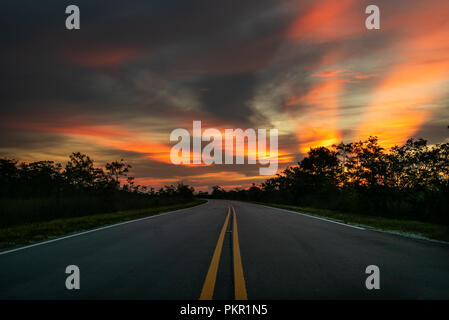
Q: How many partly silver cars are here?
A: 0